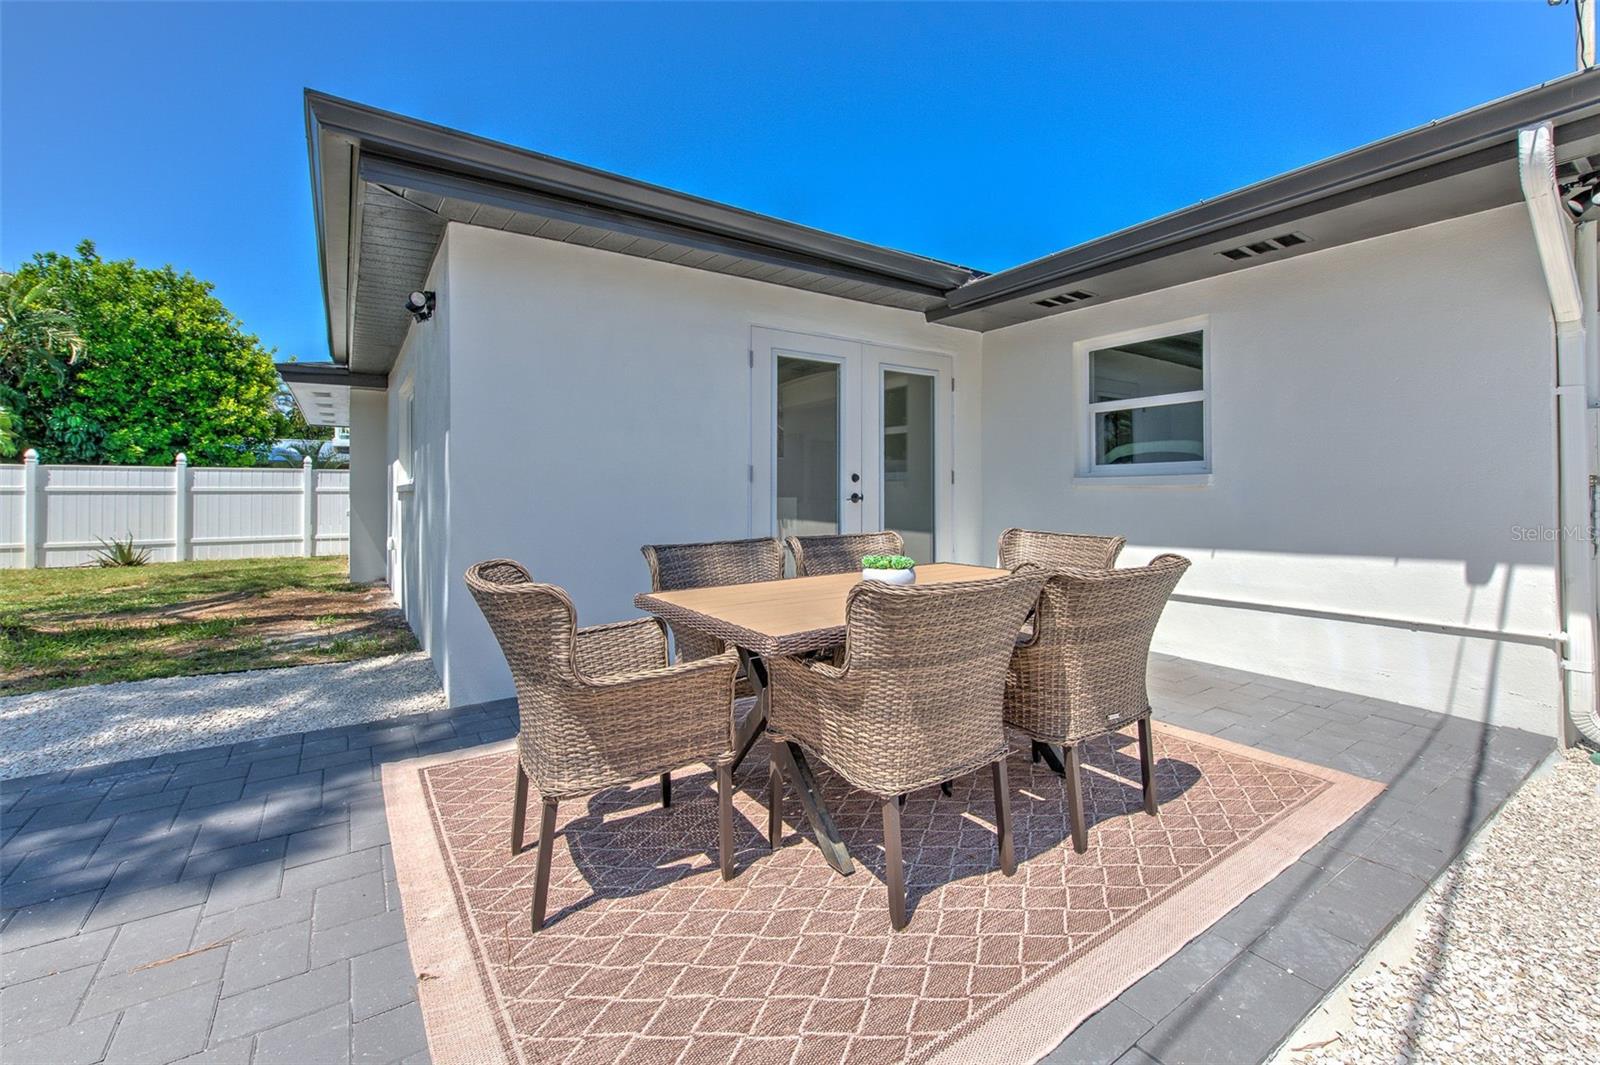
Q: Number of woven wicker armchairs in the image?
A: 6